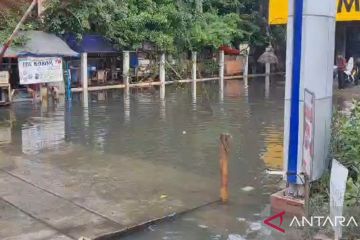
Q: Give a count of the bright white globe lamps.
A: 0